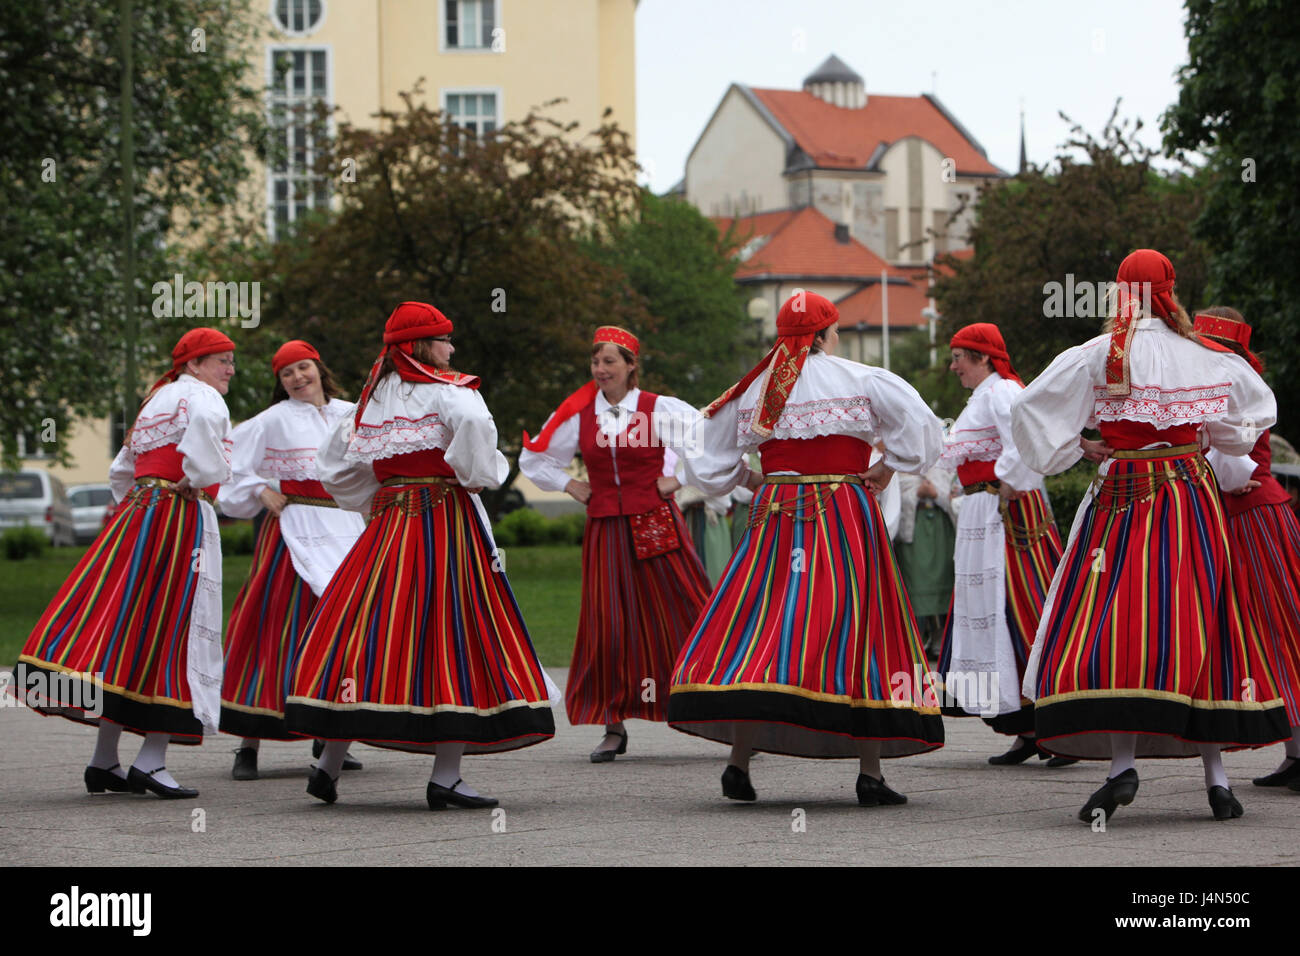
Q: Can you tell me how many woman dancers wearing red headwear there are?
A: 8